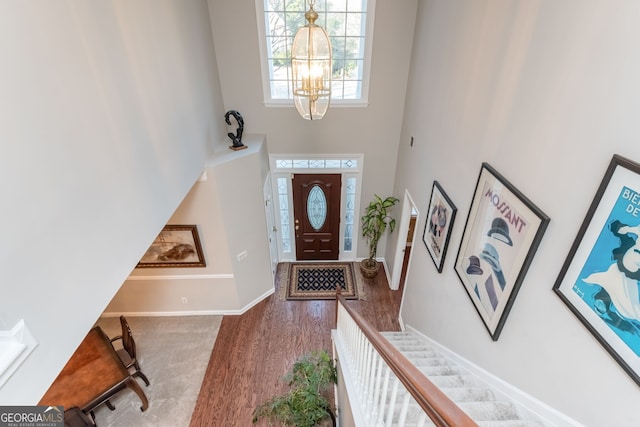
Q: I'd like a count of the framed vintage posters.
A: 3